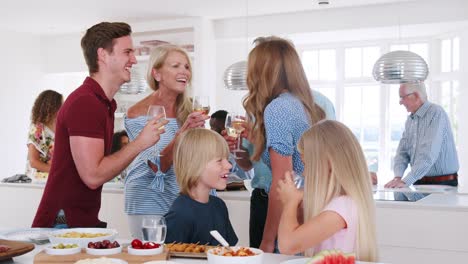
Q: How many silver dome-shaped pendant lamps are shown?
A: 3